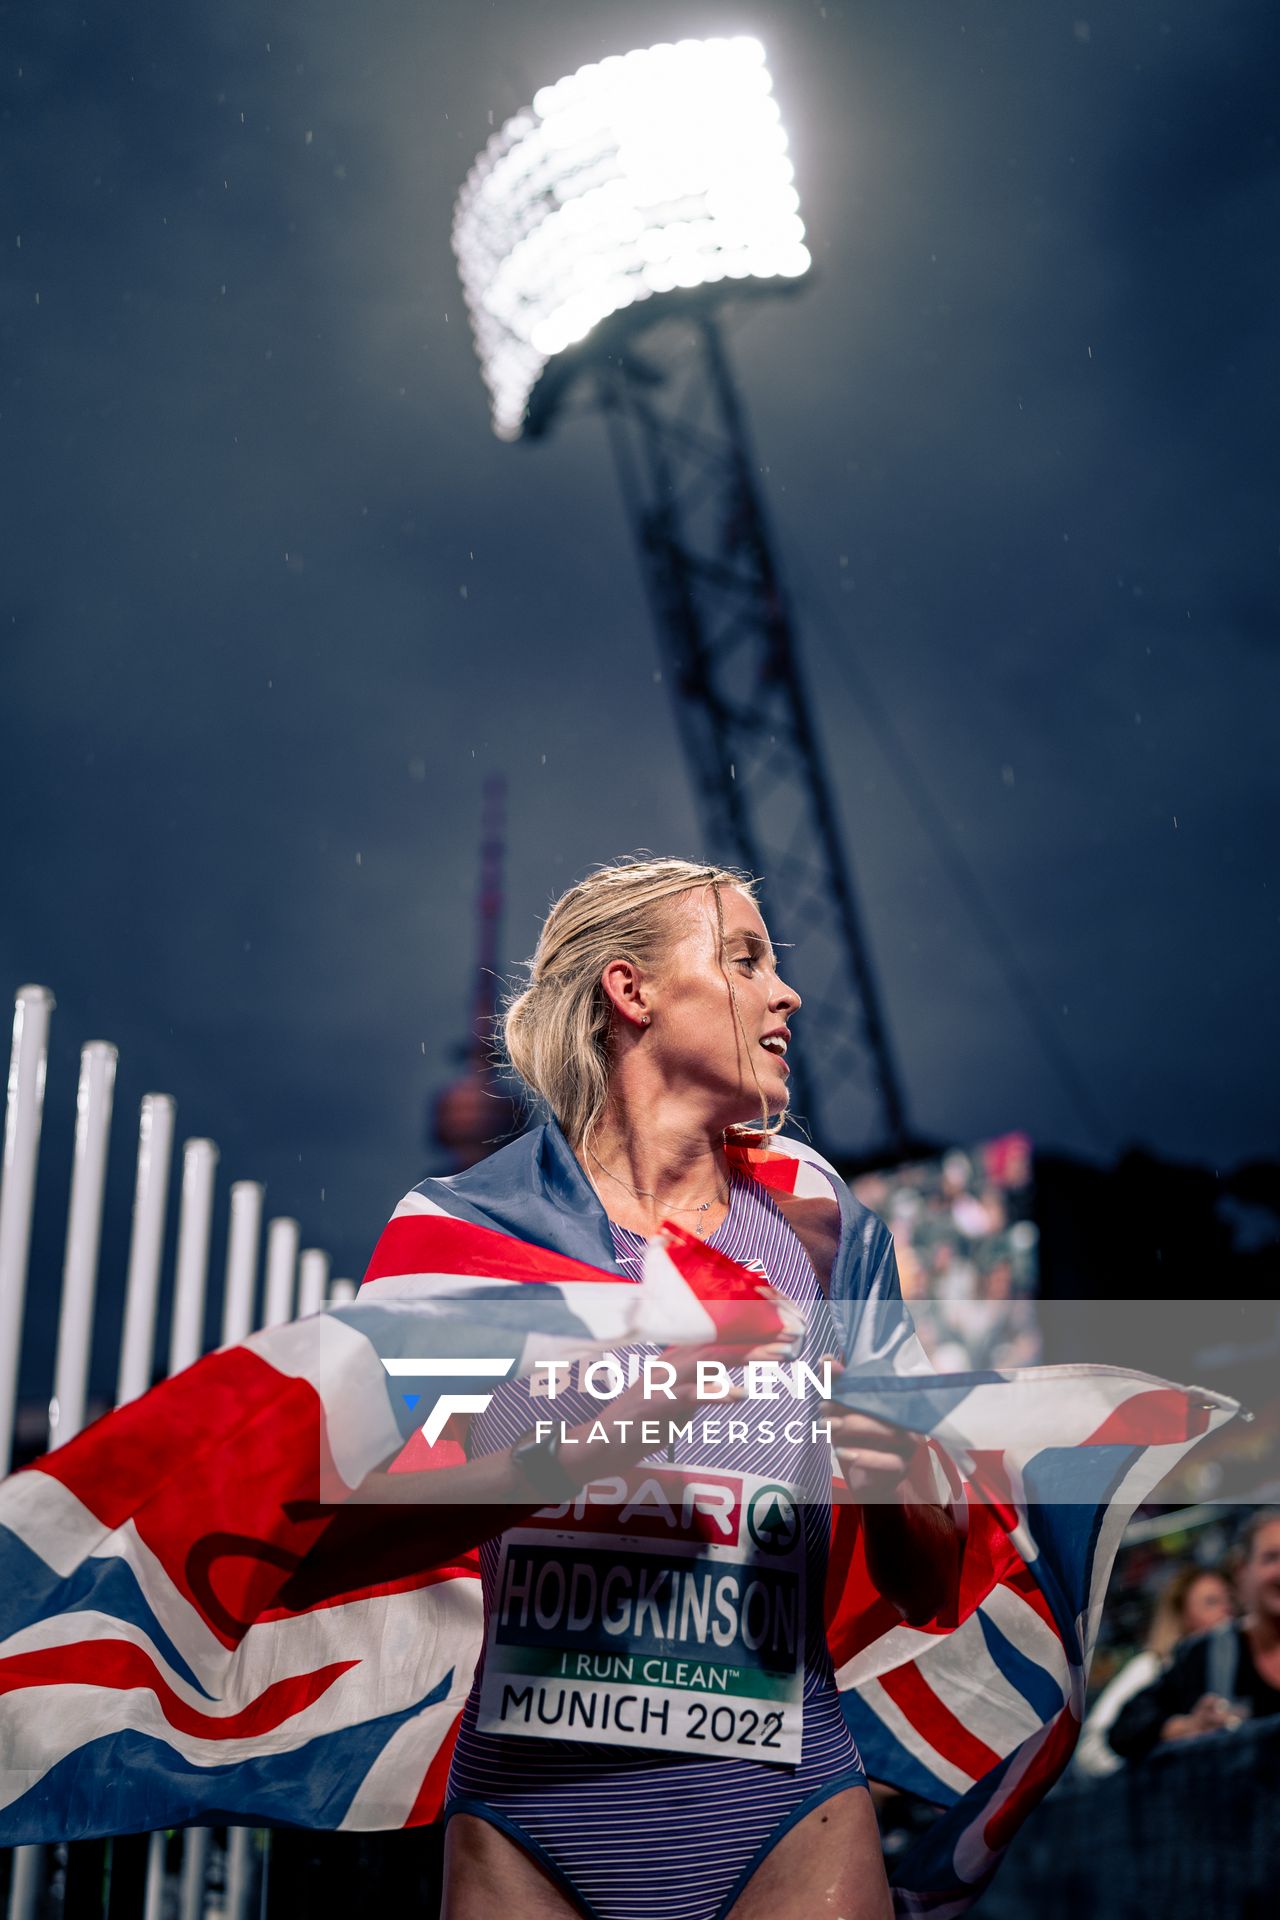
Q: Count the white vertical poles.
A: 8